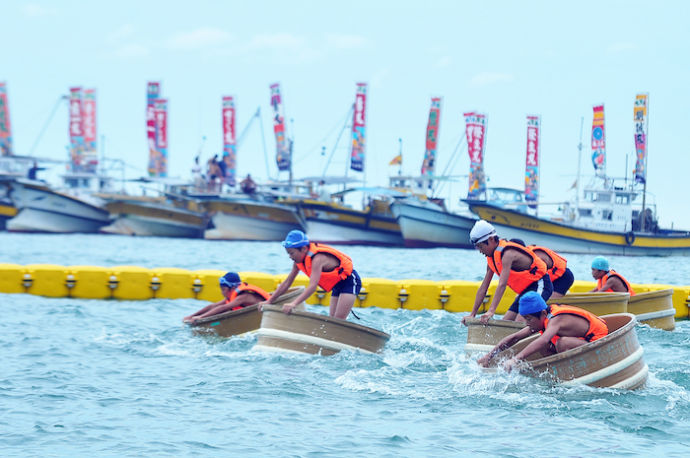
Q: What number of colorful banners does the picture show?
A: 14